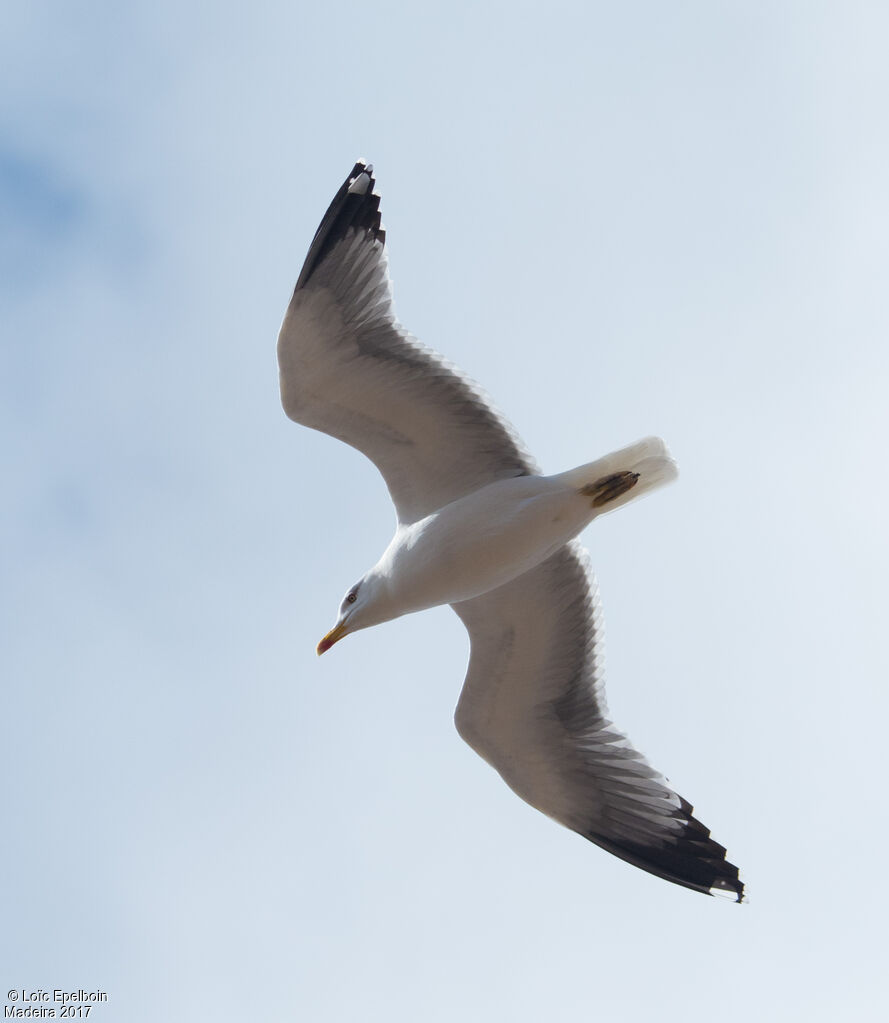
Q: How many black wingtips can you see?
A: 2